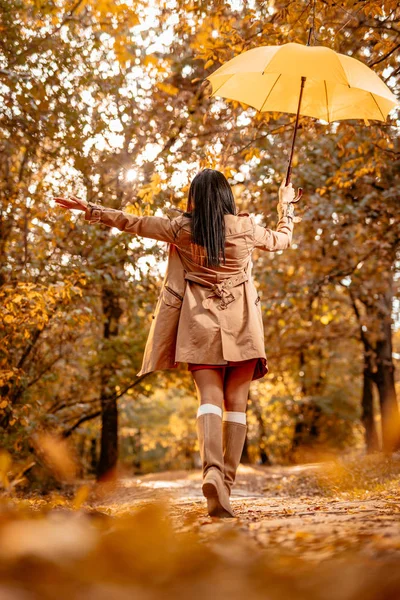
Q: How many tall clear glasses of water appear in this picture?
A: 0